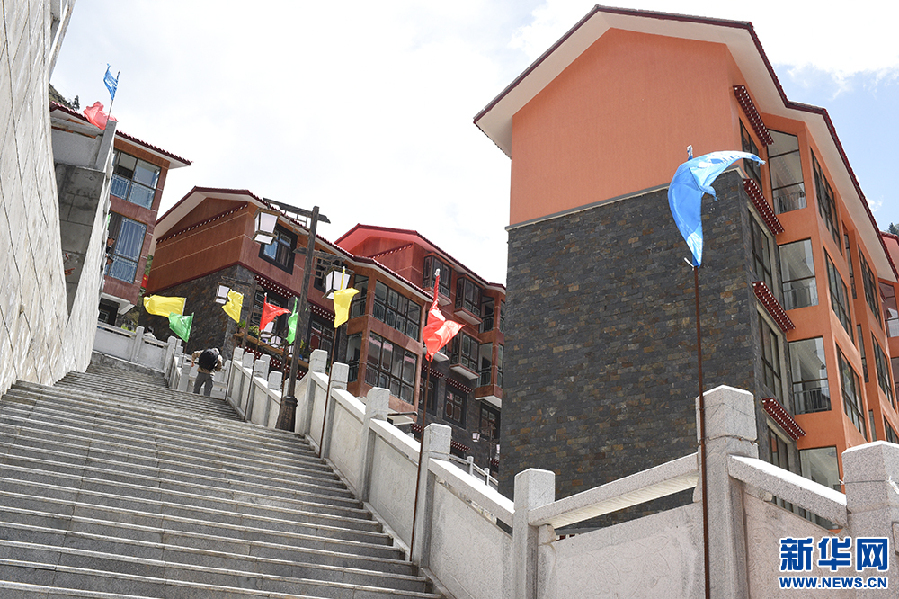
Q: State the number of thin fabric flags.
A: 10